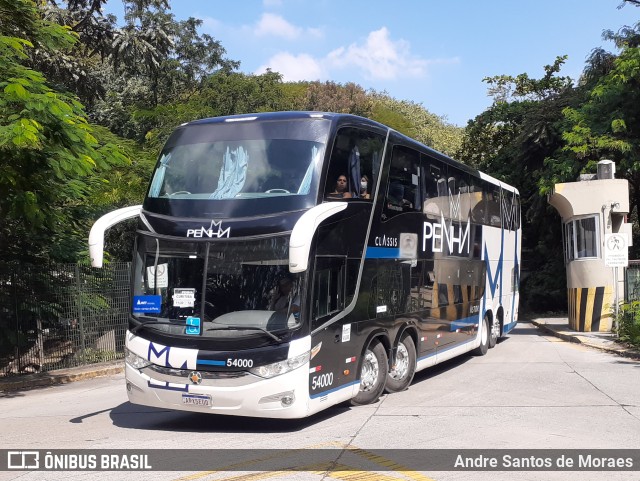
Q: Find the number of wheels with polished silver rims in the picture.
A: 4